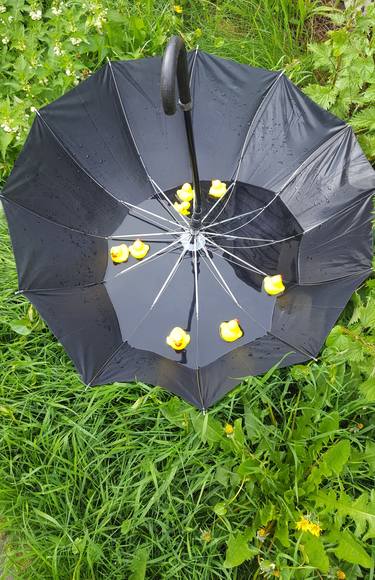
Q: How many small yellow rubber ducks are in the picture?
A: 8